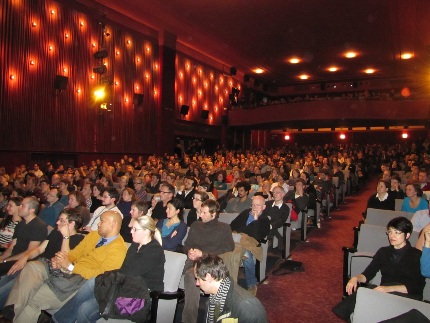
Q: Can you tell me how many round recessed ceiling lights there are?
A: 7